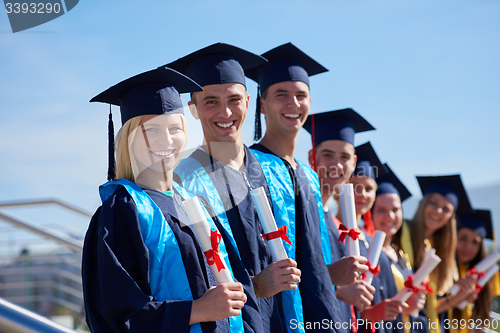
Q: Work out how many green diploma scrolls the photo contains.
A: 0